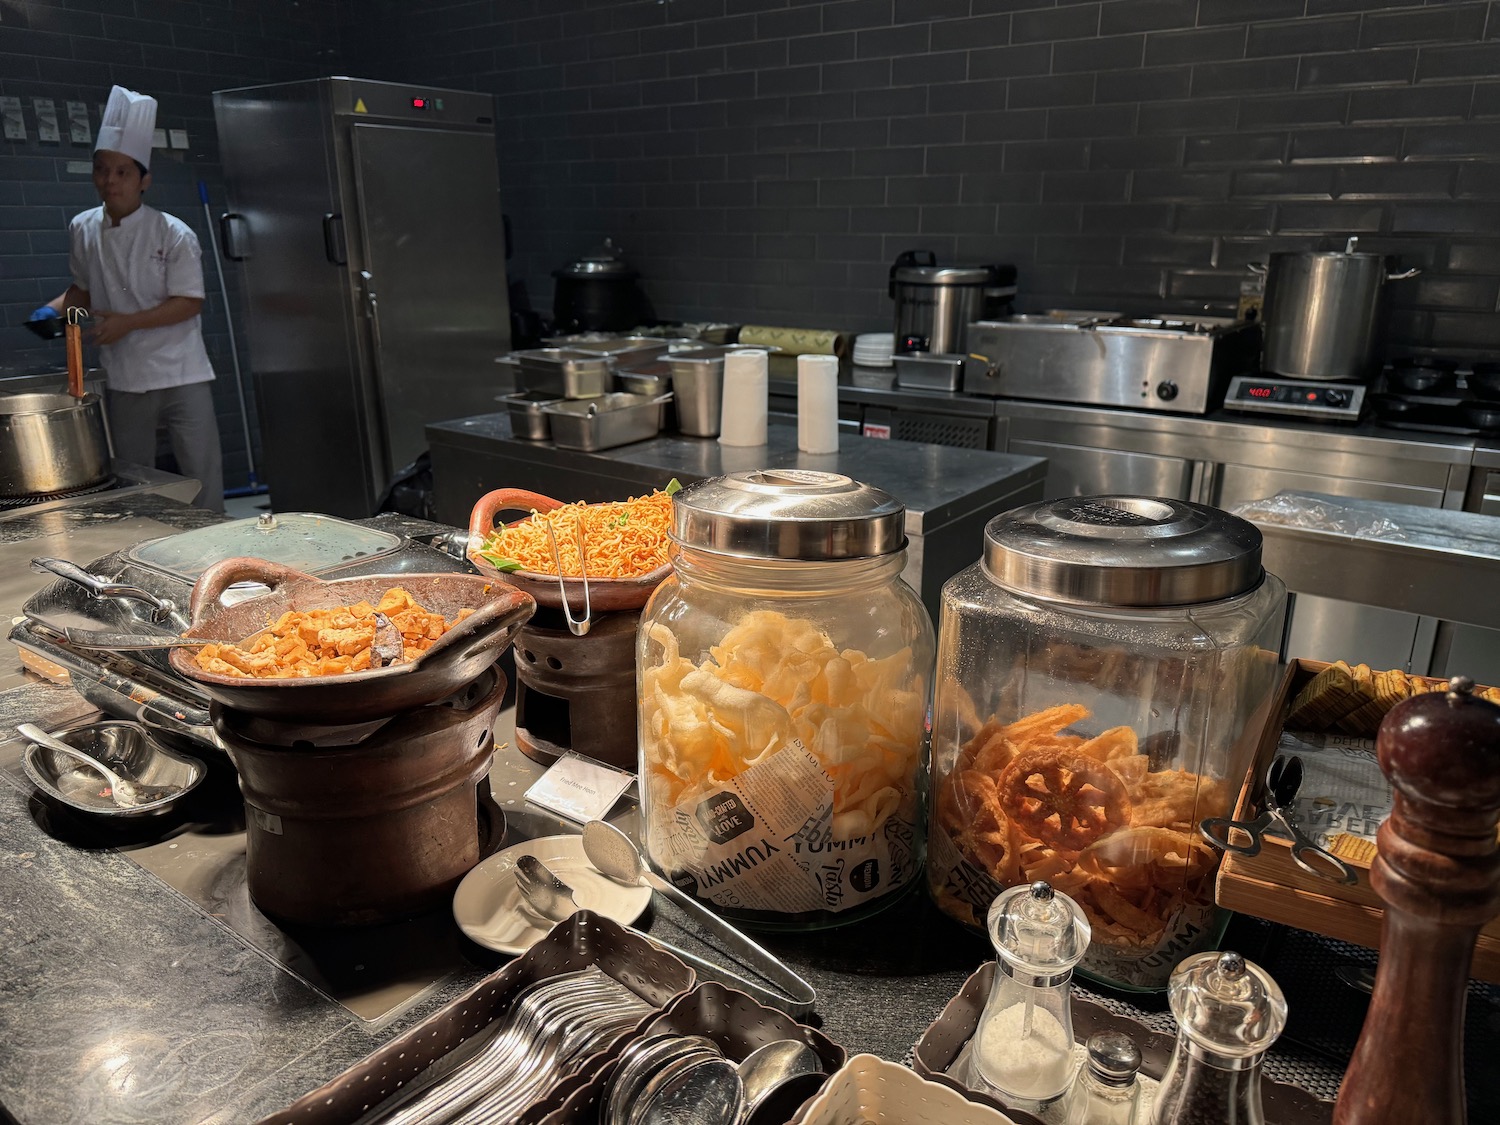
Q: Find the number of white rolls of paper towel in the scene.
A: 2